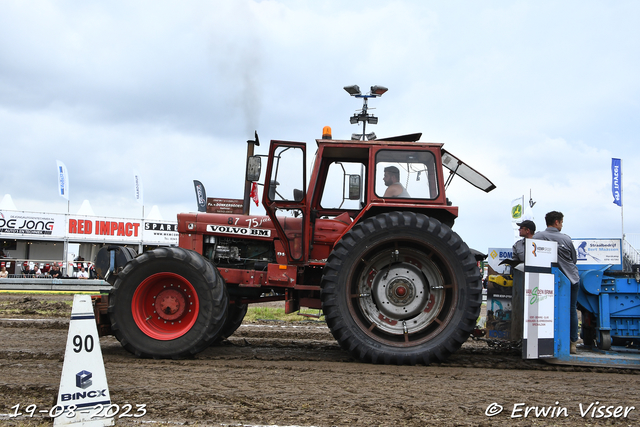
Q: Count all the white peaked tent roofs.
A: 3